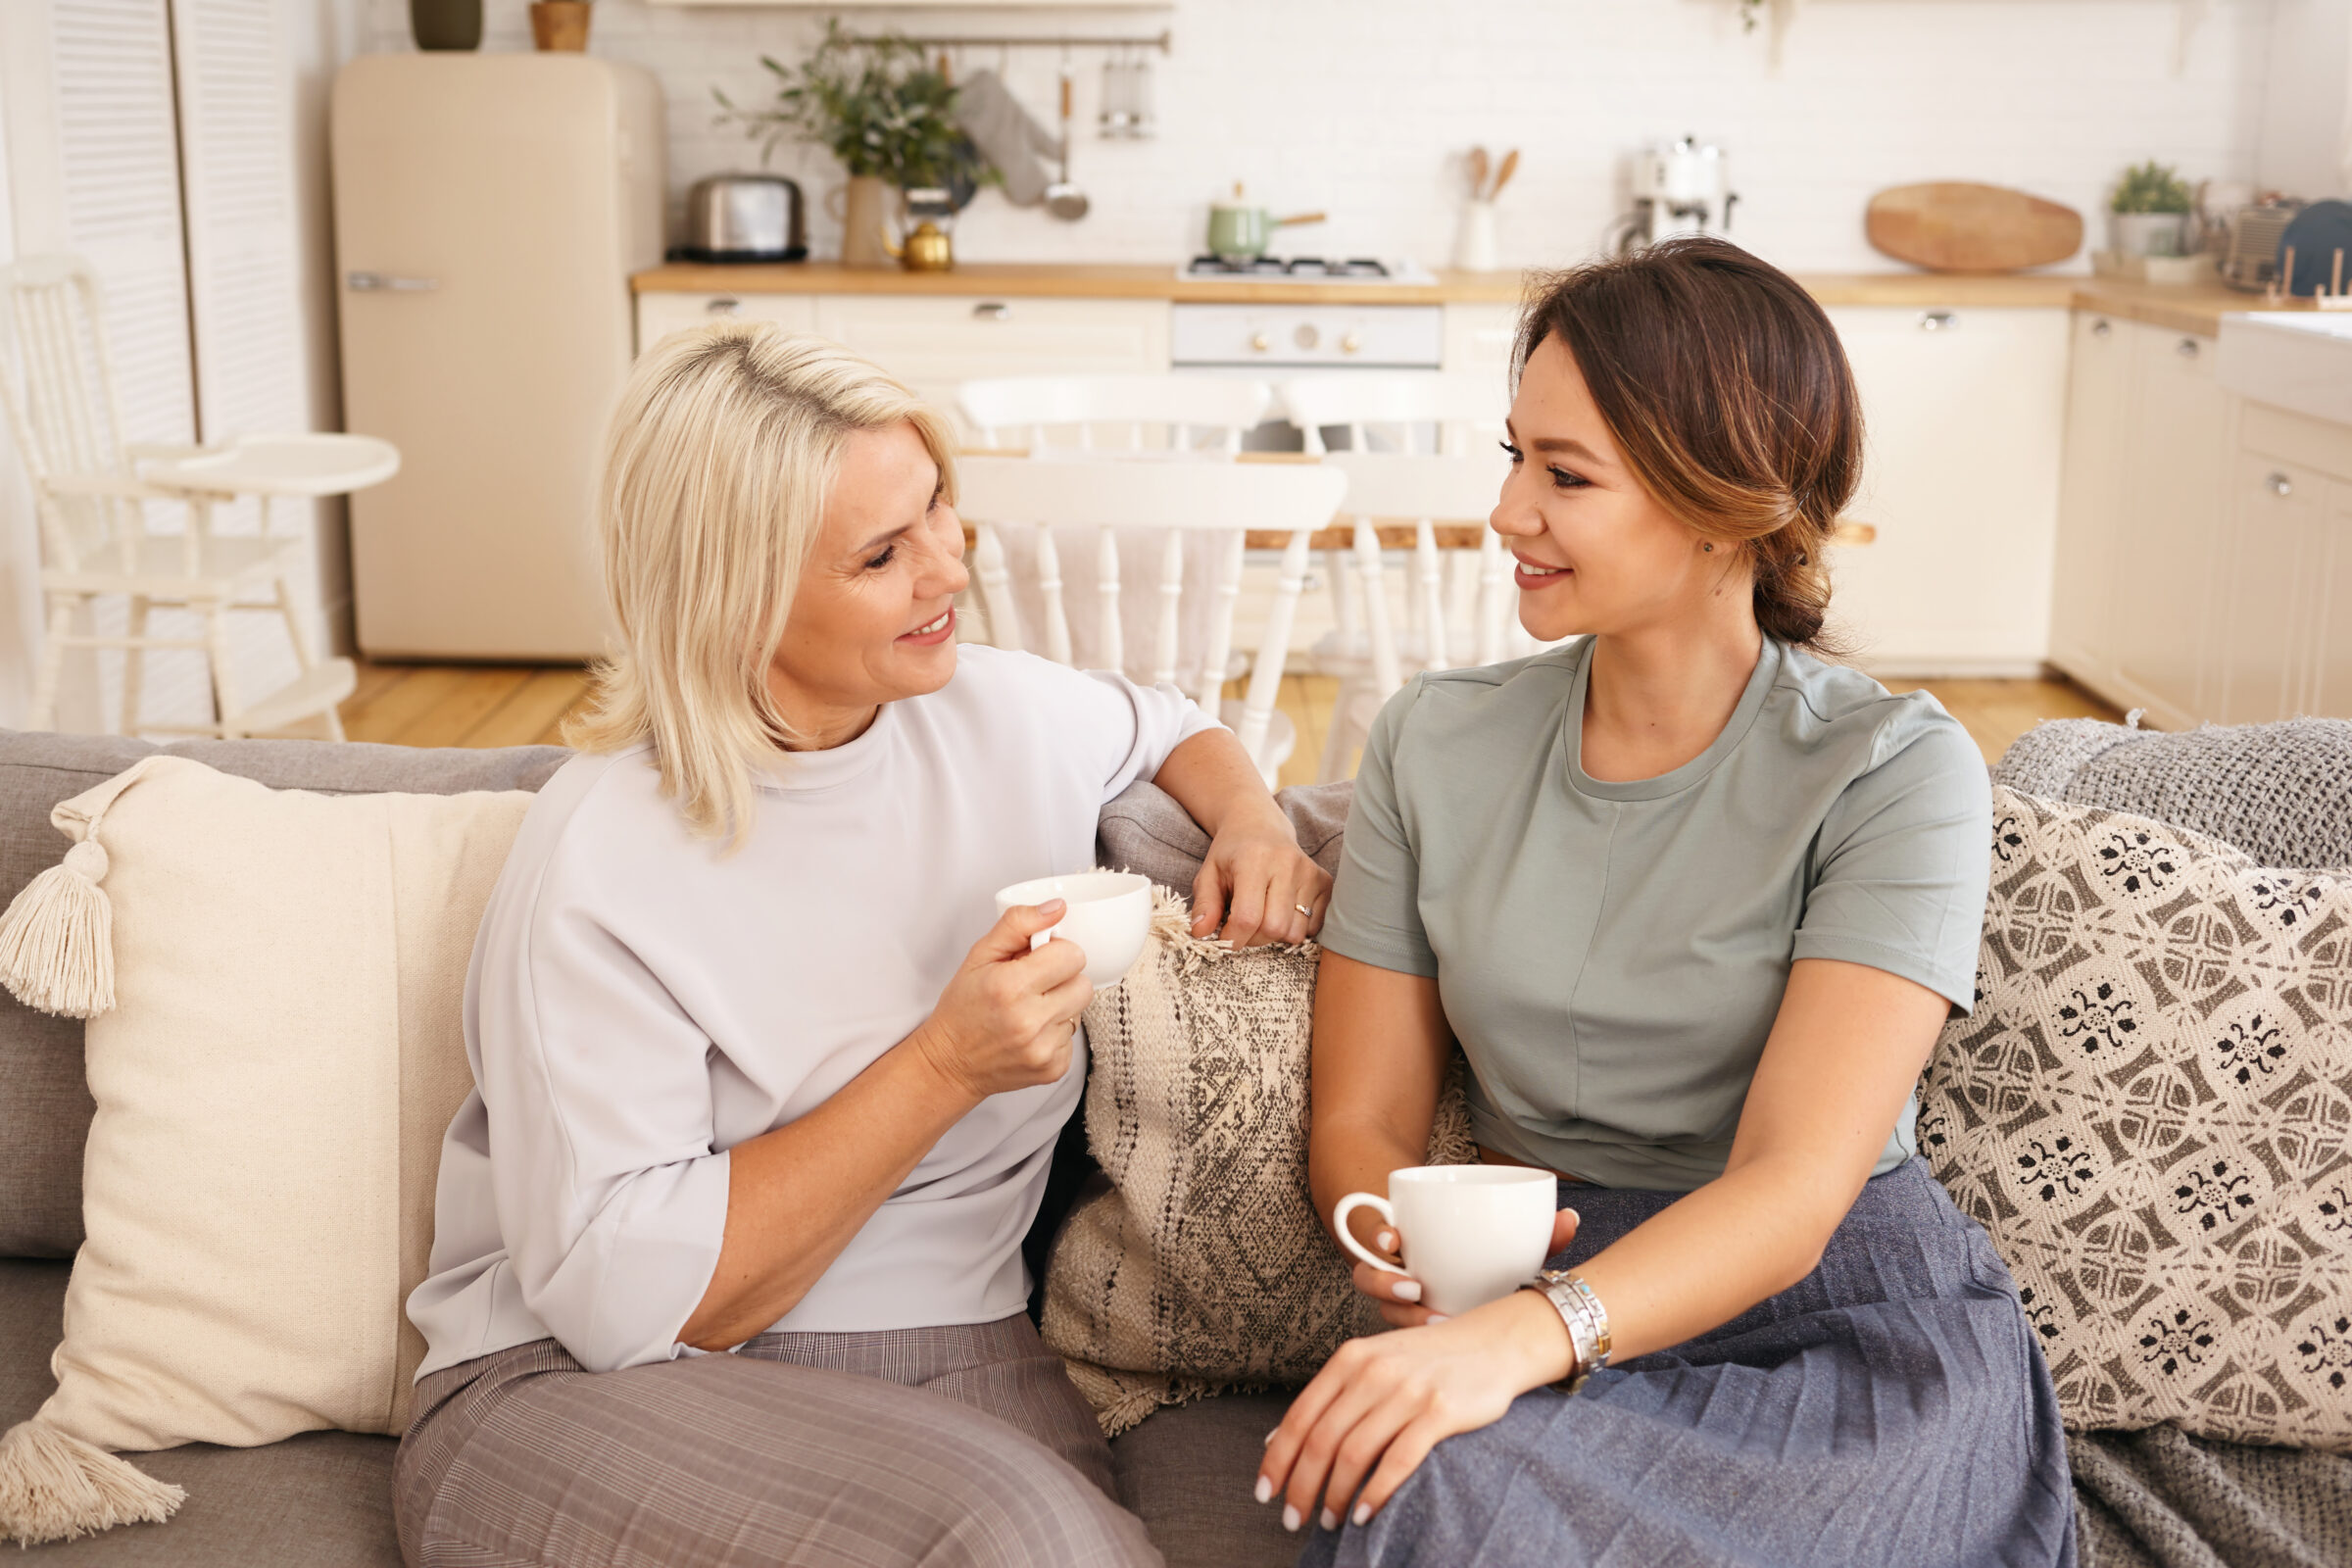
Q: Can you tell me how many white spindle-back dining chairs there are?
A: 4